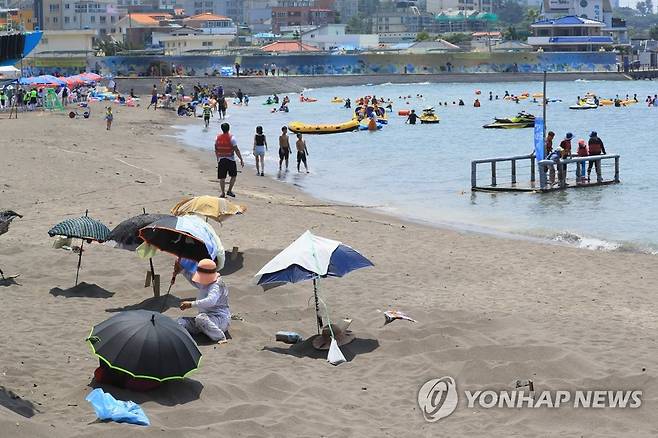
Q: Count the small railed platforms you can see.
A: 1